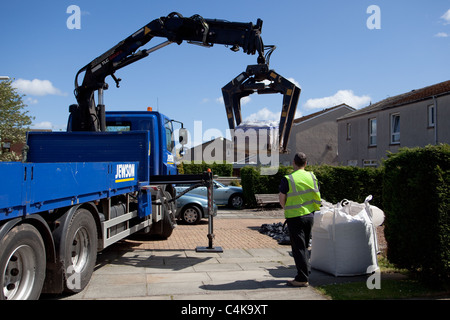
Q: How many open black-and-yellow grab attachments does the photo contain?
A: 1